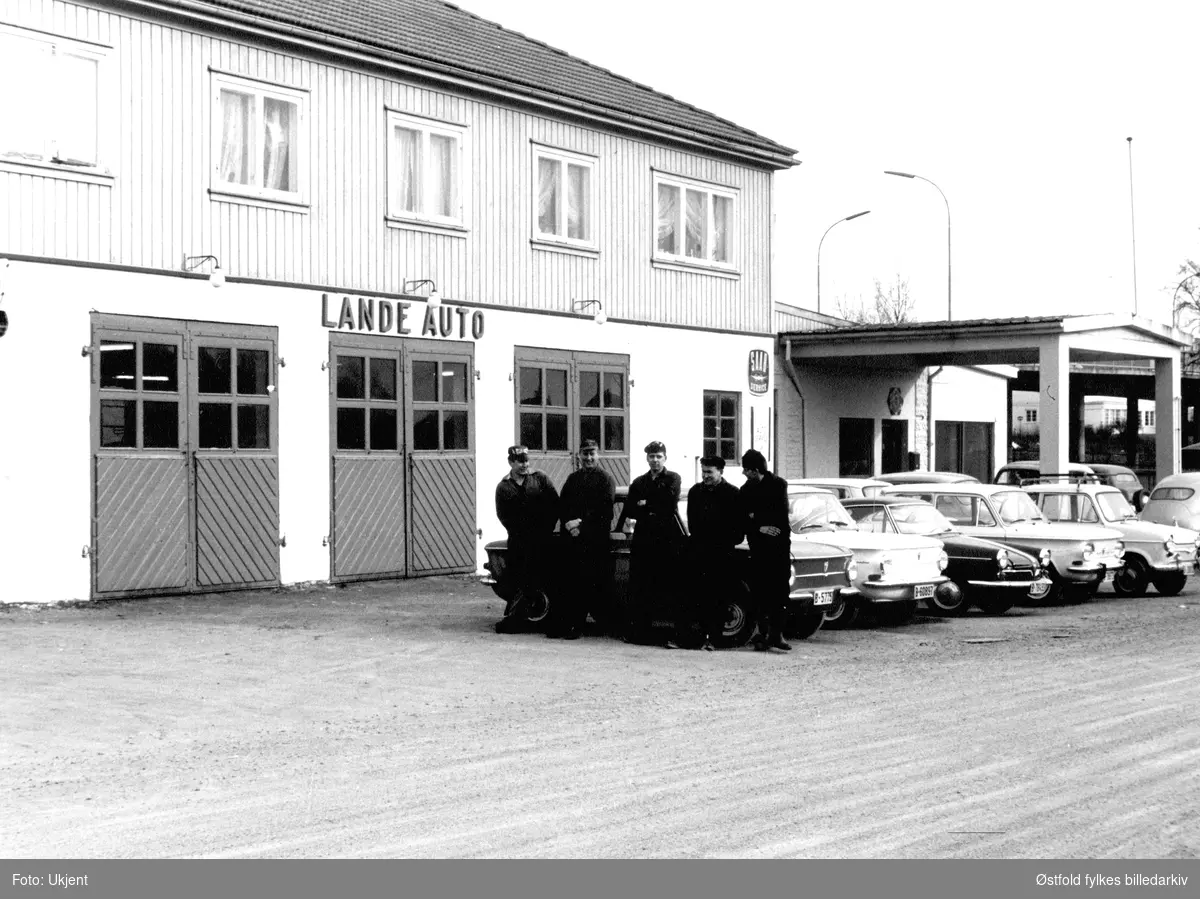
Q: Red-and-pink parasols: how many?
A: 0